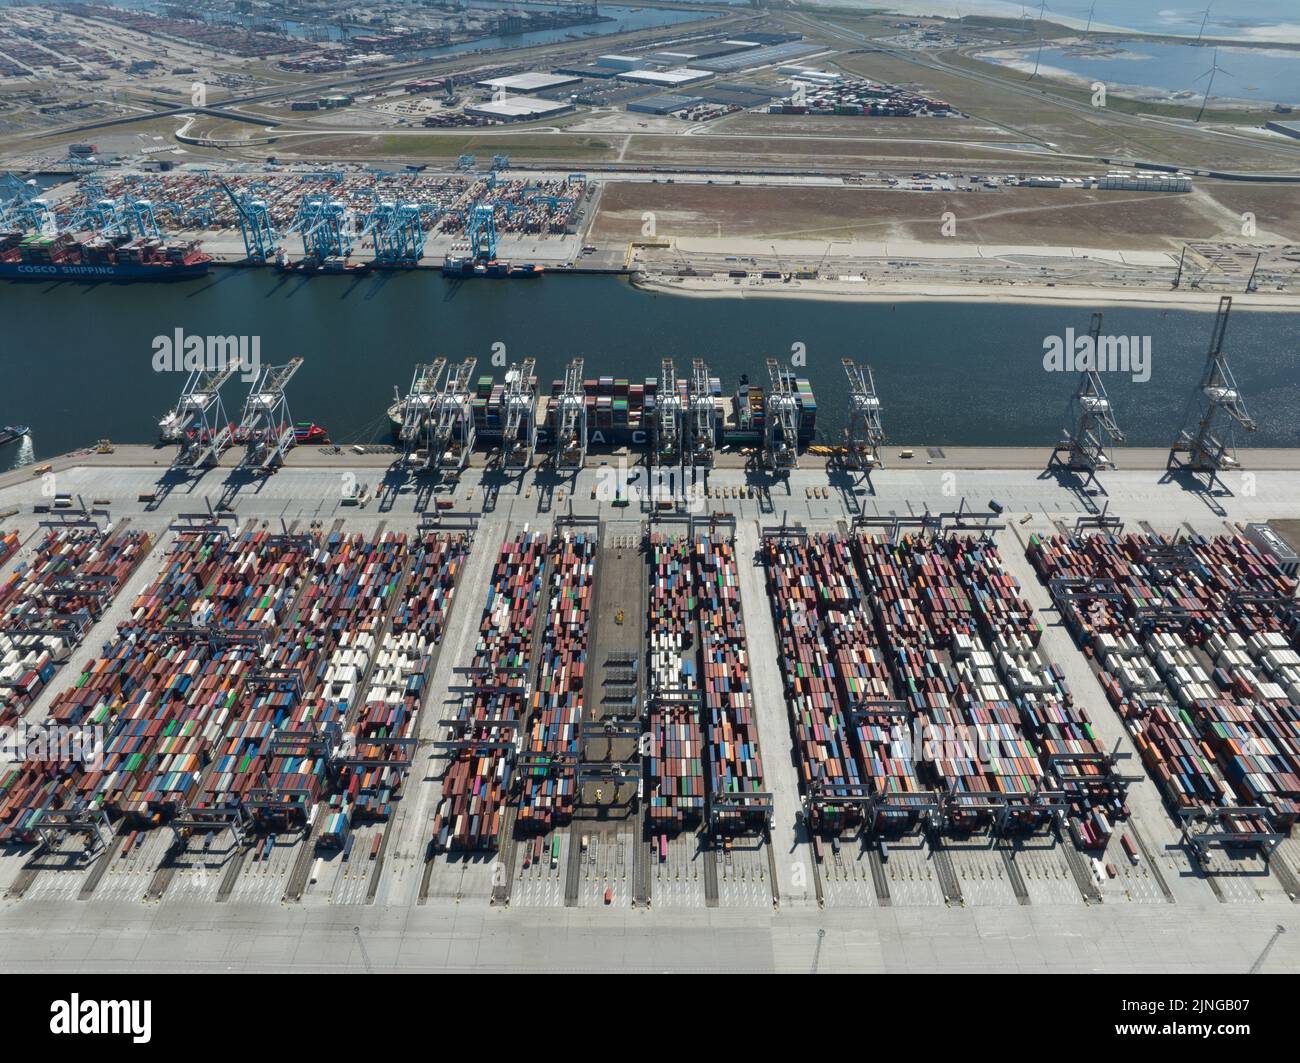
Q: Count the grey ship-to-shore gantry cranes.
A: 12